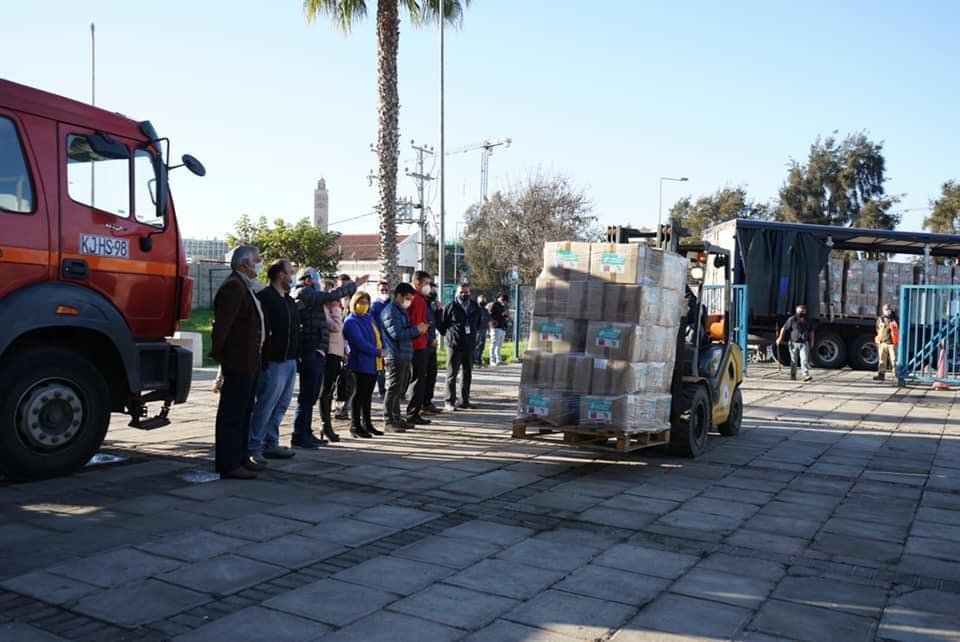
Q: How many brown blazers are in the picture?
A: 1